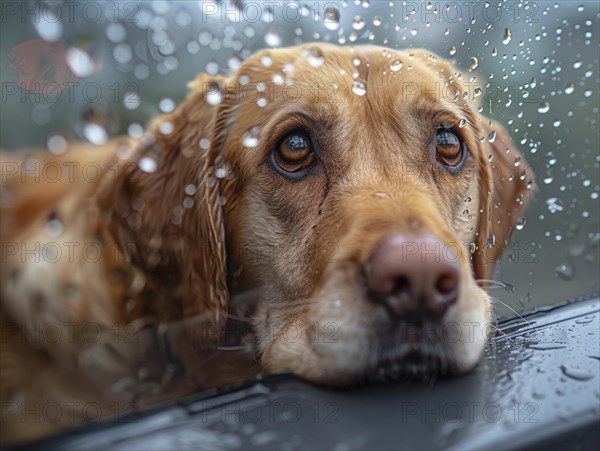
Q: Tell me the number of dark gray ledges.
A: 1